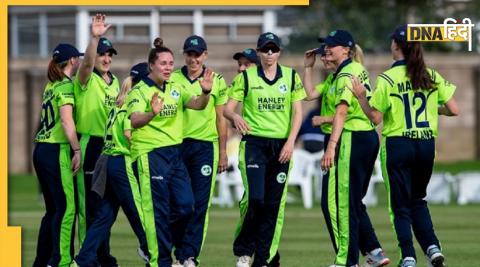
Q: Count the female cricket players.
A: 10